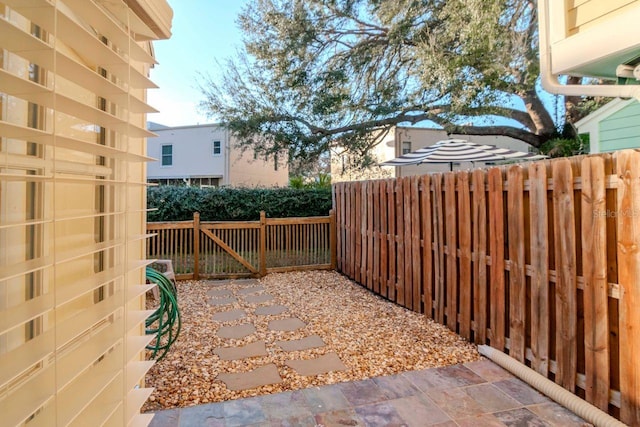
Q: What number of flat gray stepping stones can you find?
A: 14